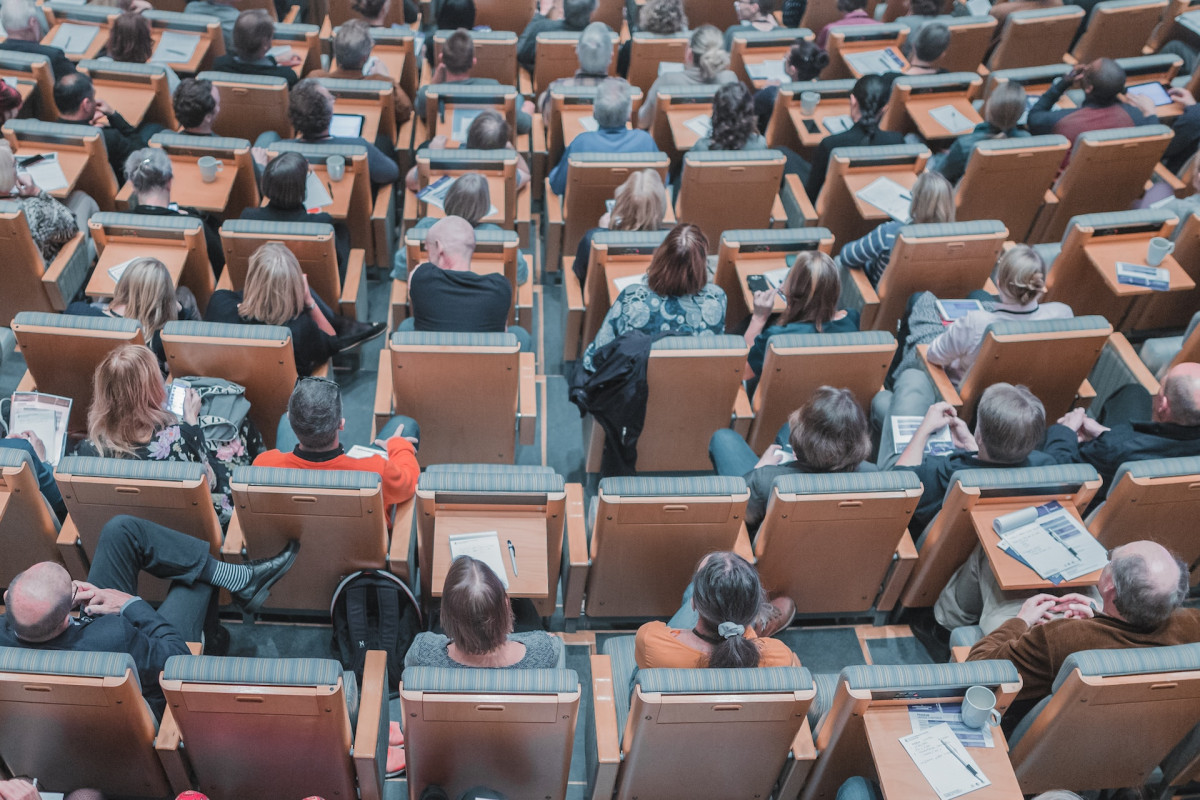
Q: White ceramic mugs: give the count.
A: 5